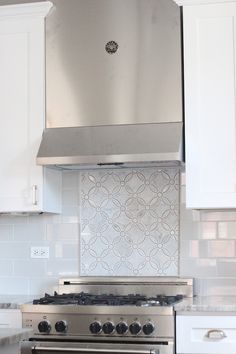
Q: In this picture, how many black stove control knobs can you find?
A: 7